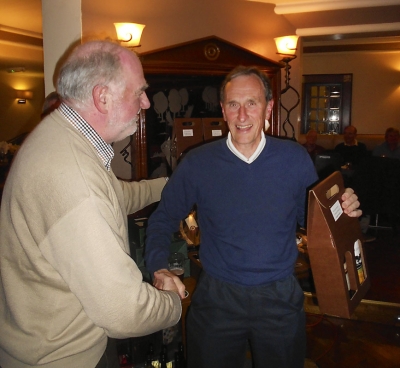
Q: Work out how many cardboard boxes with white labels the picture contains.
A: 3